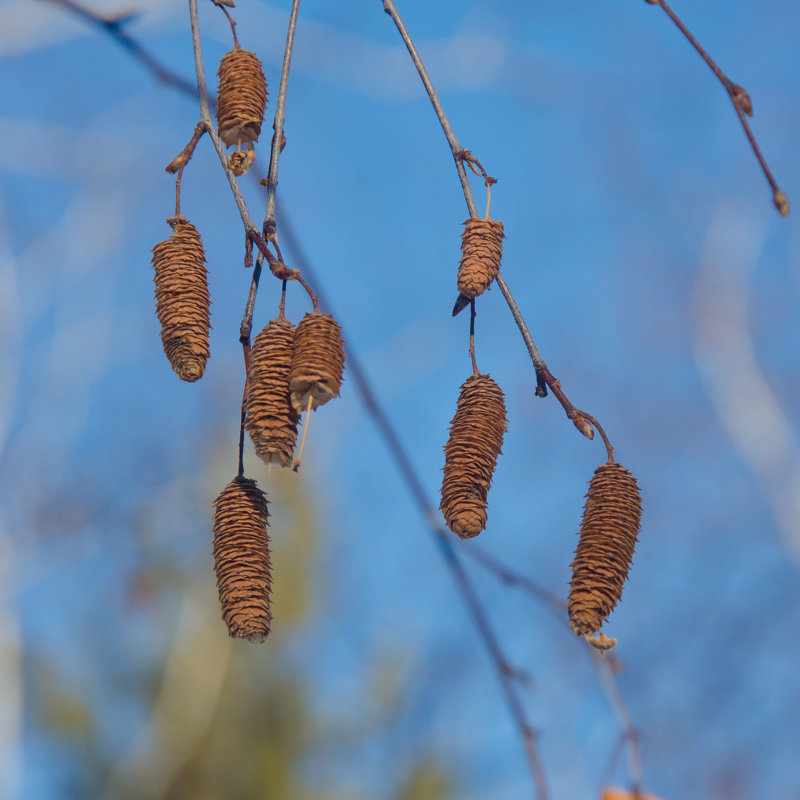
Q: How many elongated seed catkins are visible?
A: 8